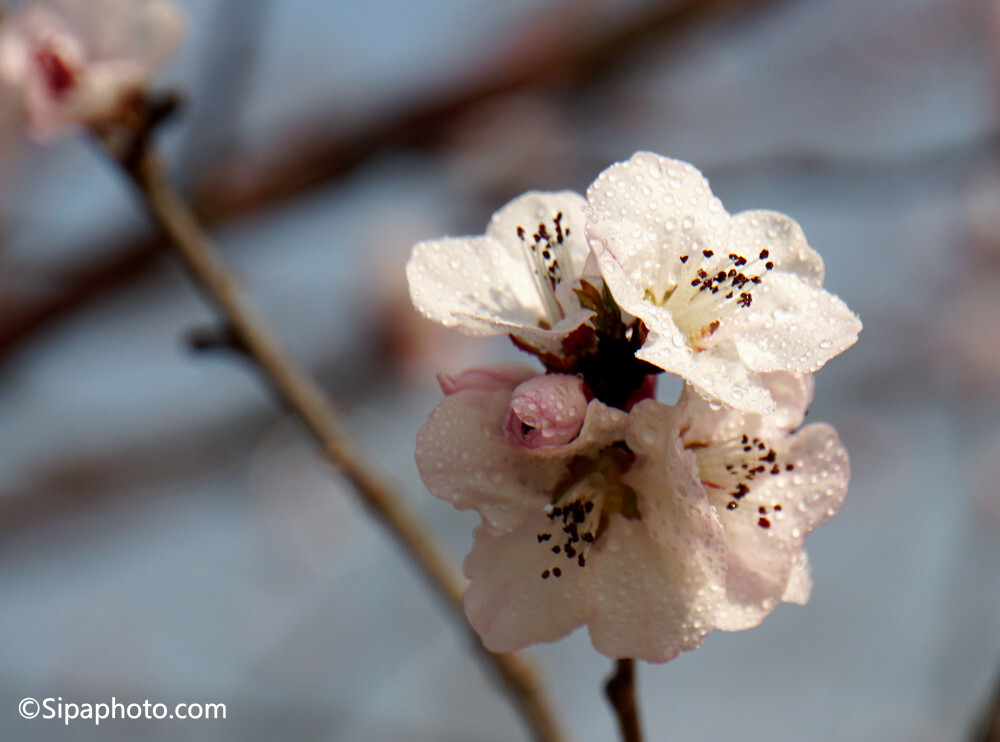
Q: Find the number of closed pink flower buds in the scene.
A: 1